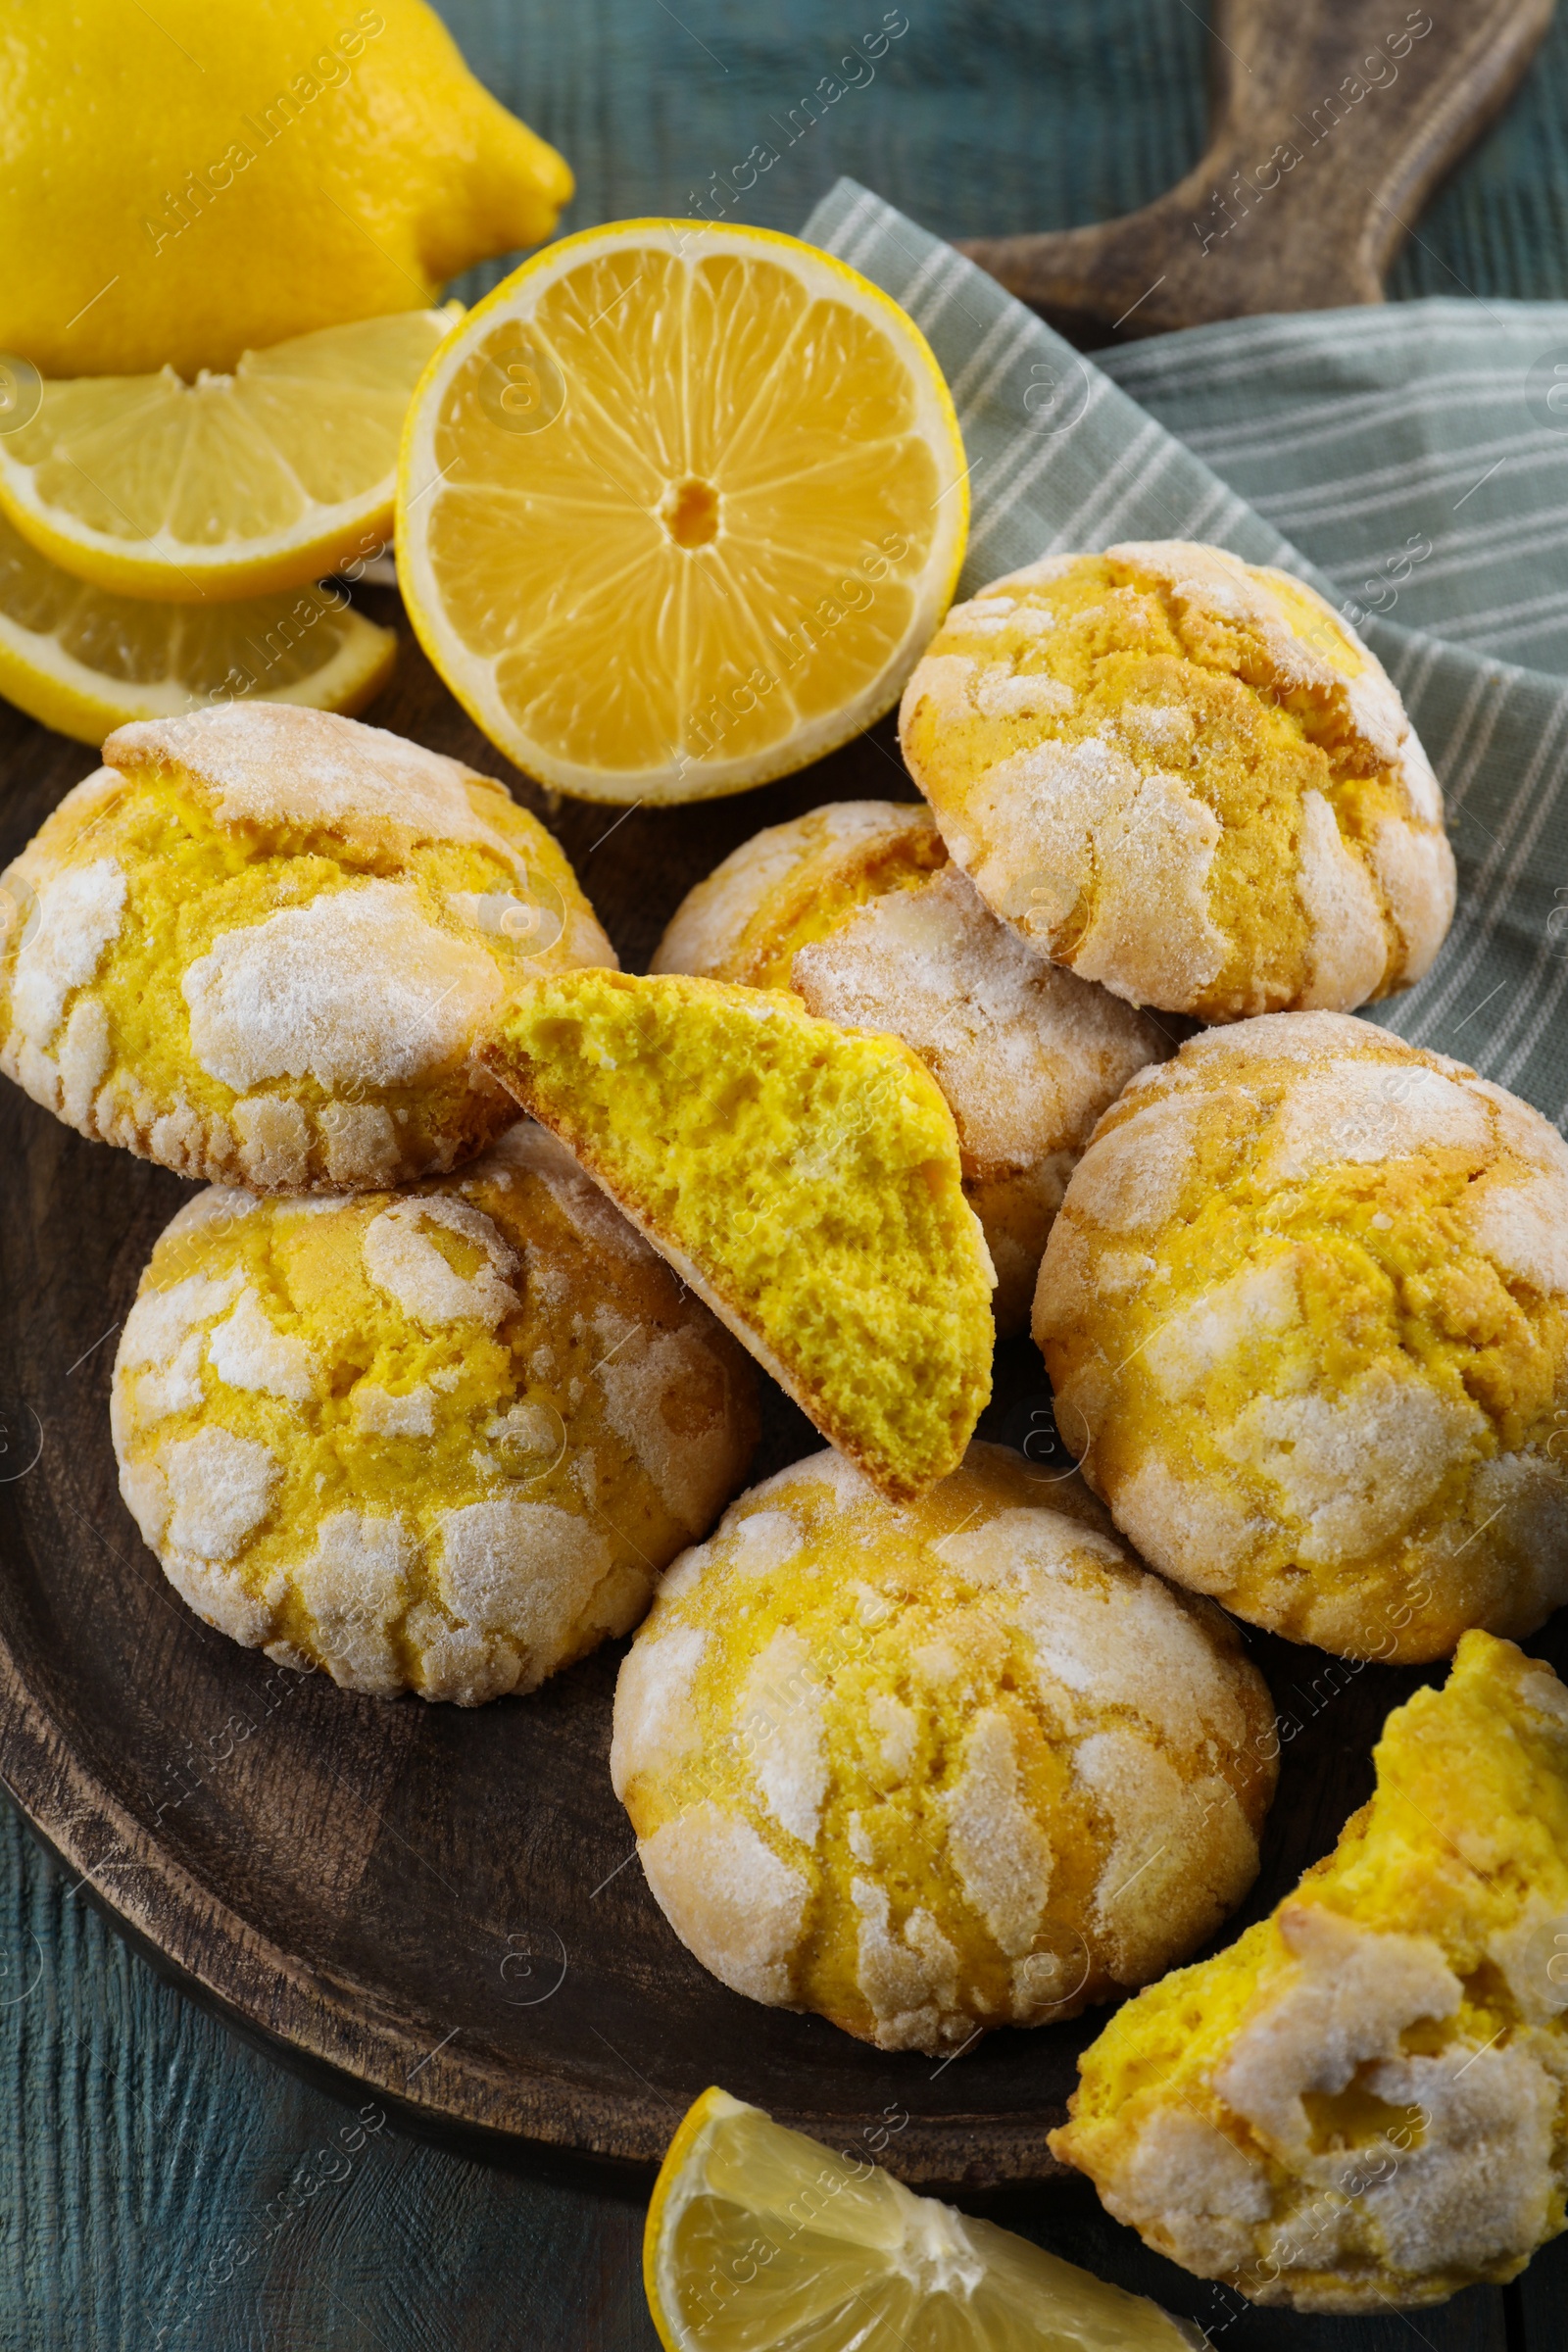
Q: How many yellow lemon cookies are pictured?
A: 8